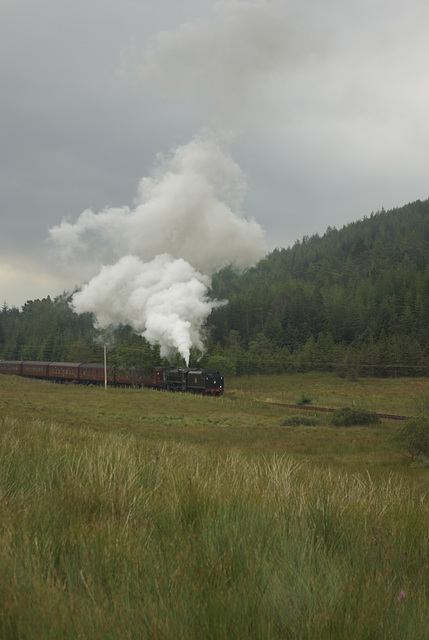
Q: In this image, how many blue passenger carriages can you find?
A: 0